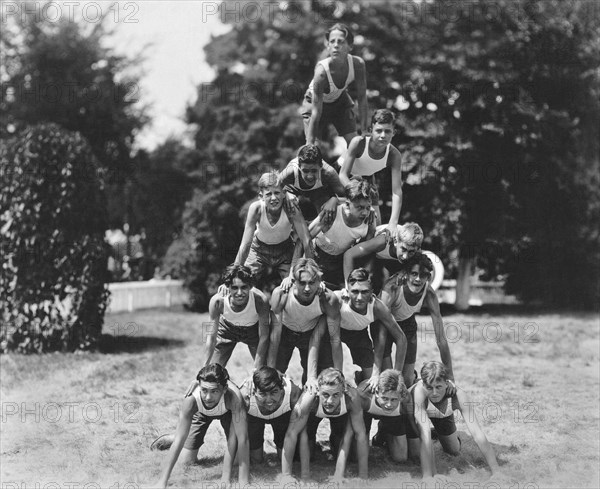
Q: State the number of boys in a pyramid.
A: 15